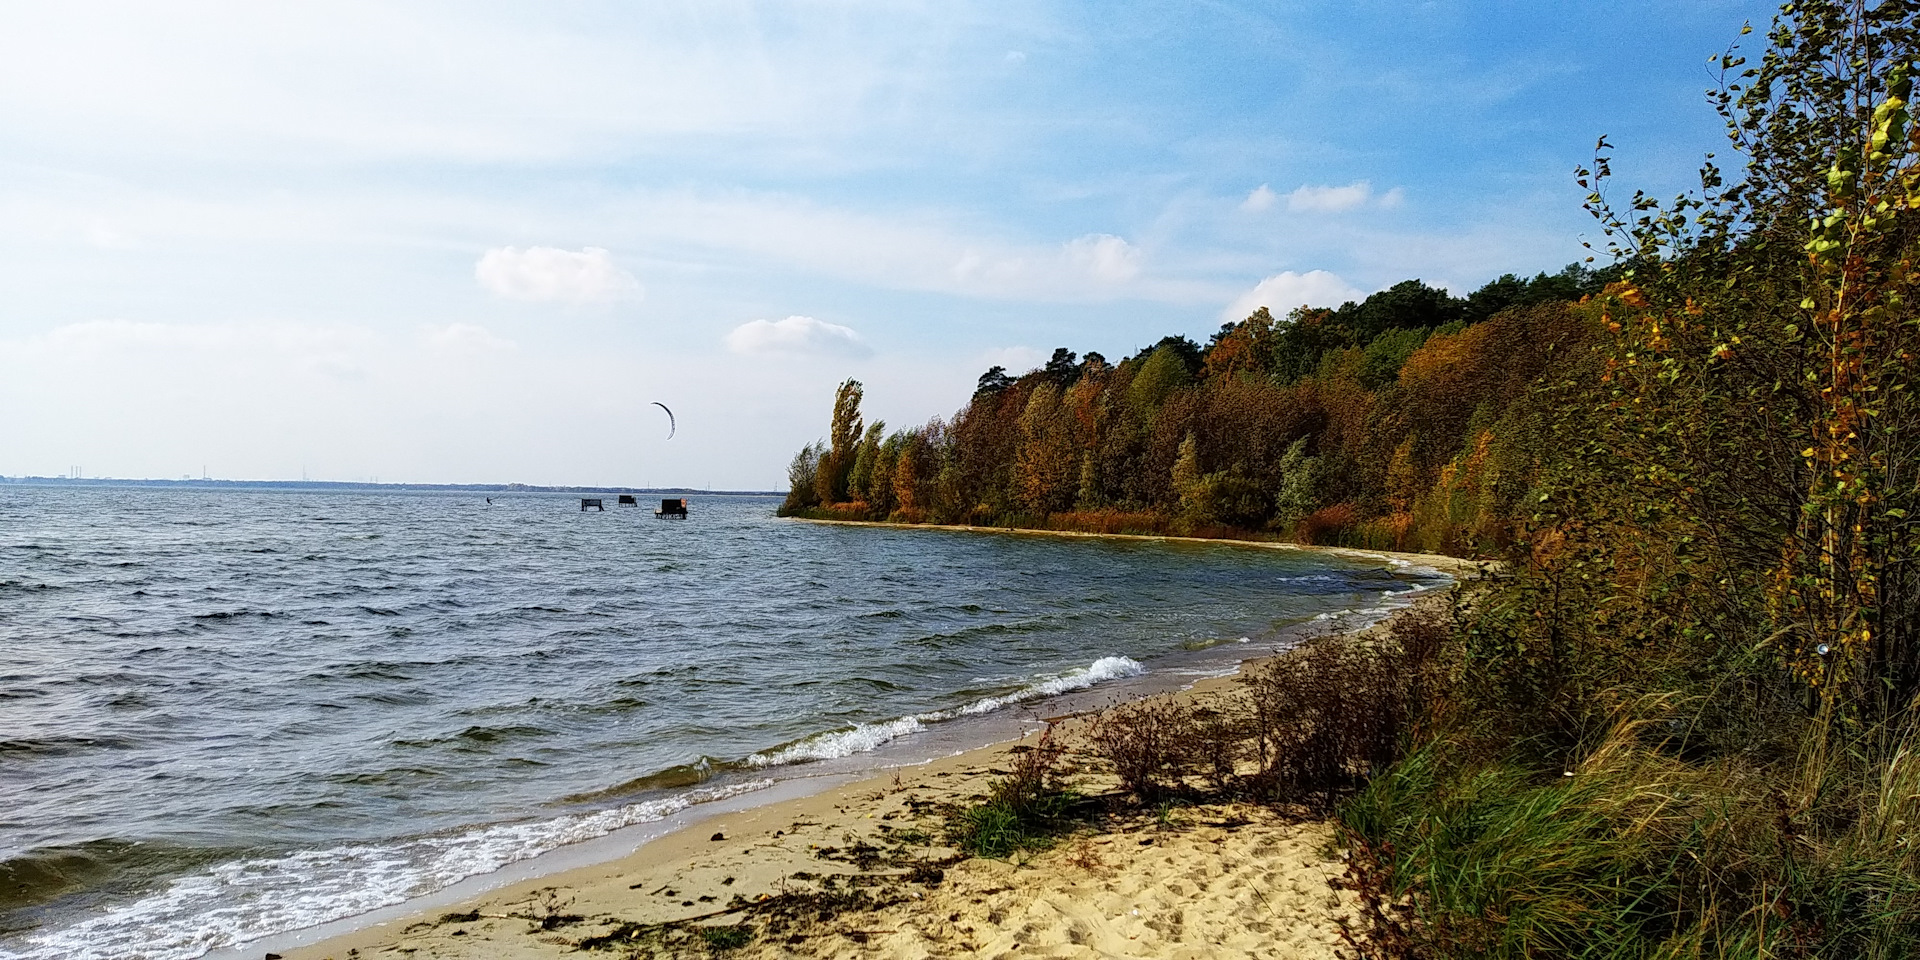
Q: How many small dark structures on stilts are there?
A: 3